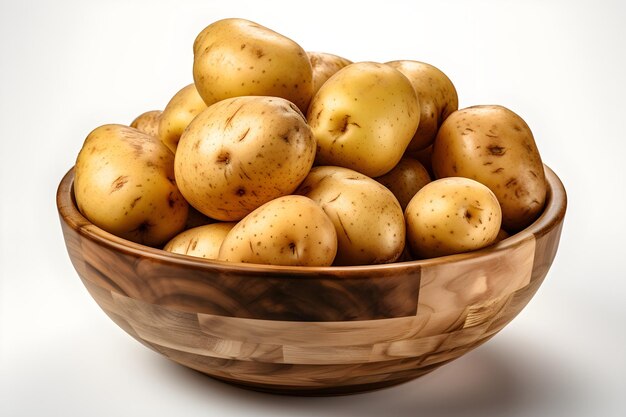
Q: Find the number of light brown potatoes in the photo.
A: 14